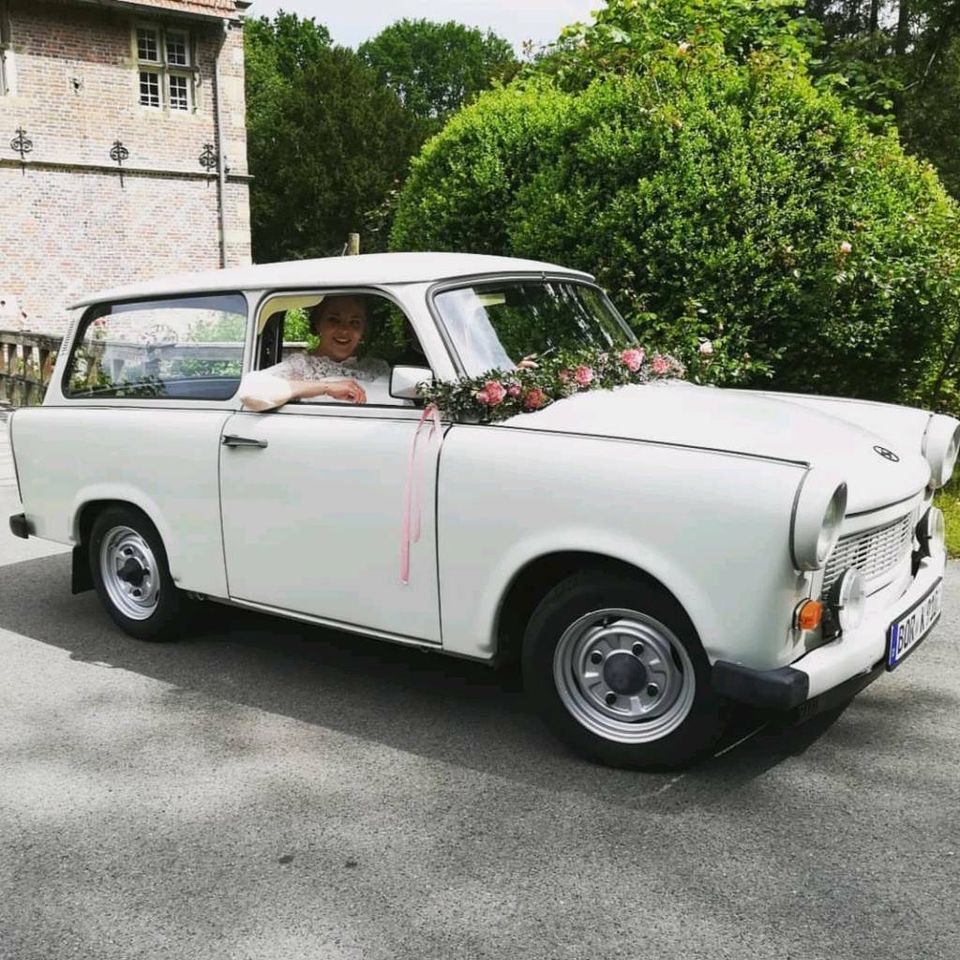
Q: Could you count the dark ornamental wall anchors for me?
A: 3